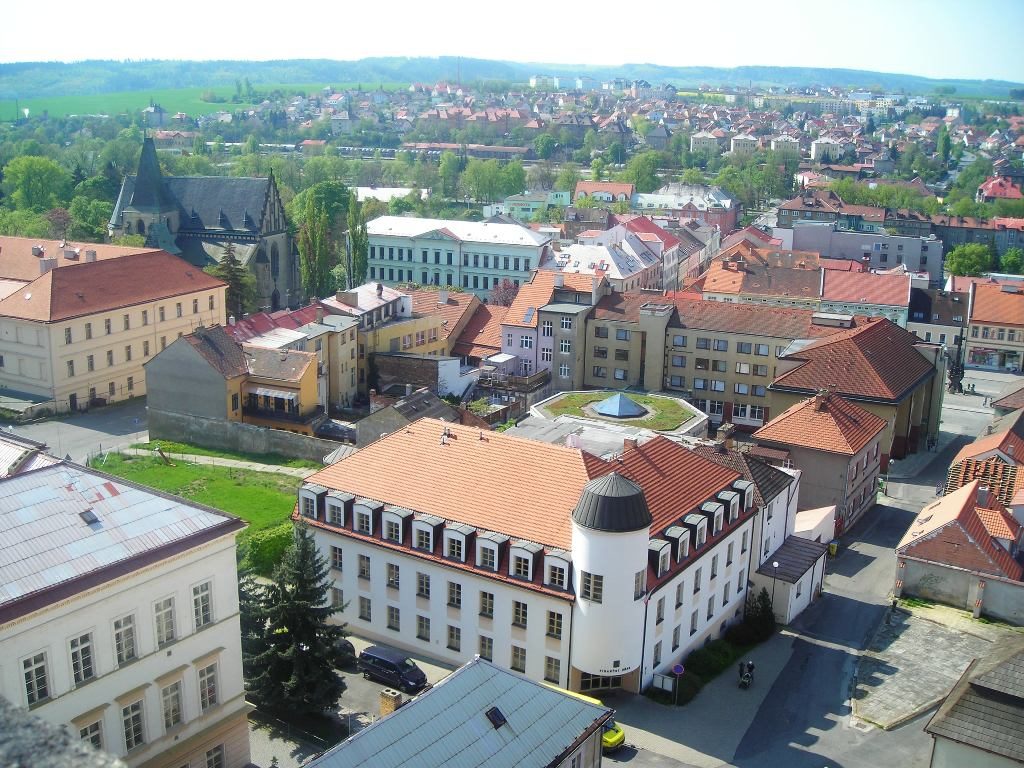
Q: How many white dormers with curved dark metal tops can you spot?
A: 15